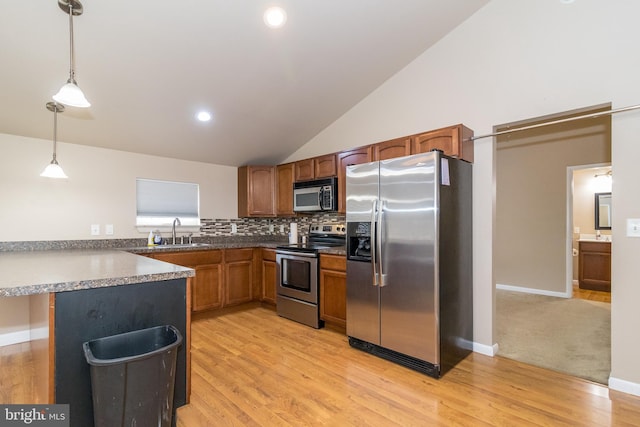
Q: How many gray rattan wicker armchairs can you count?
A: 0